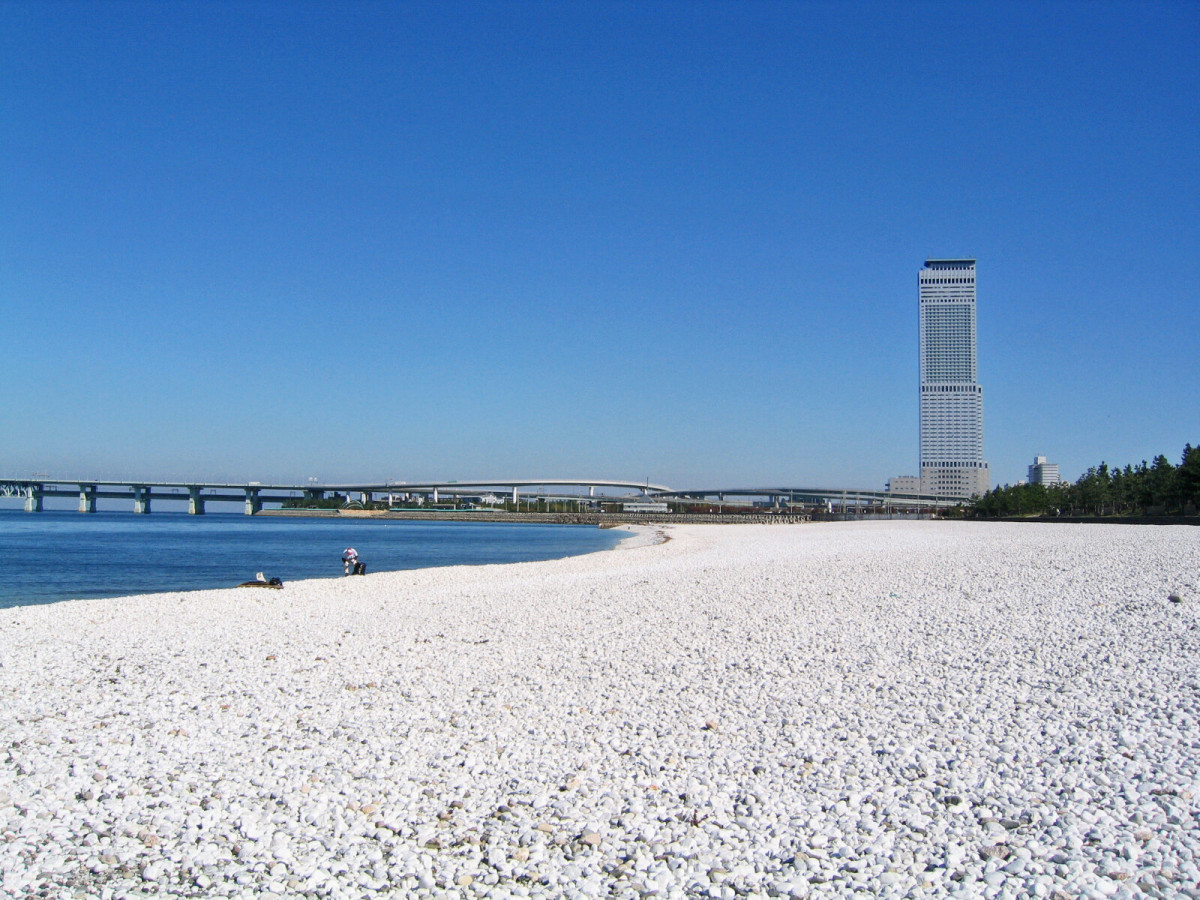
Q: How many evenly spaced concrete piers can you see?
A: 5